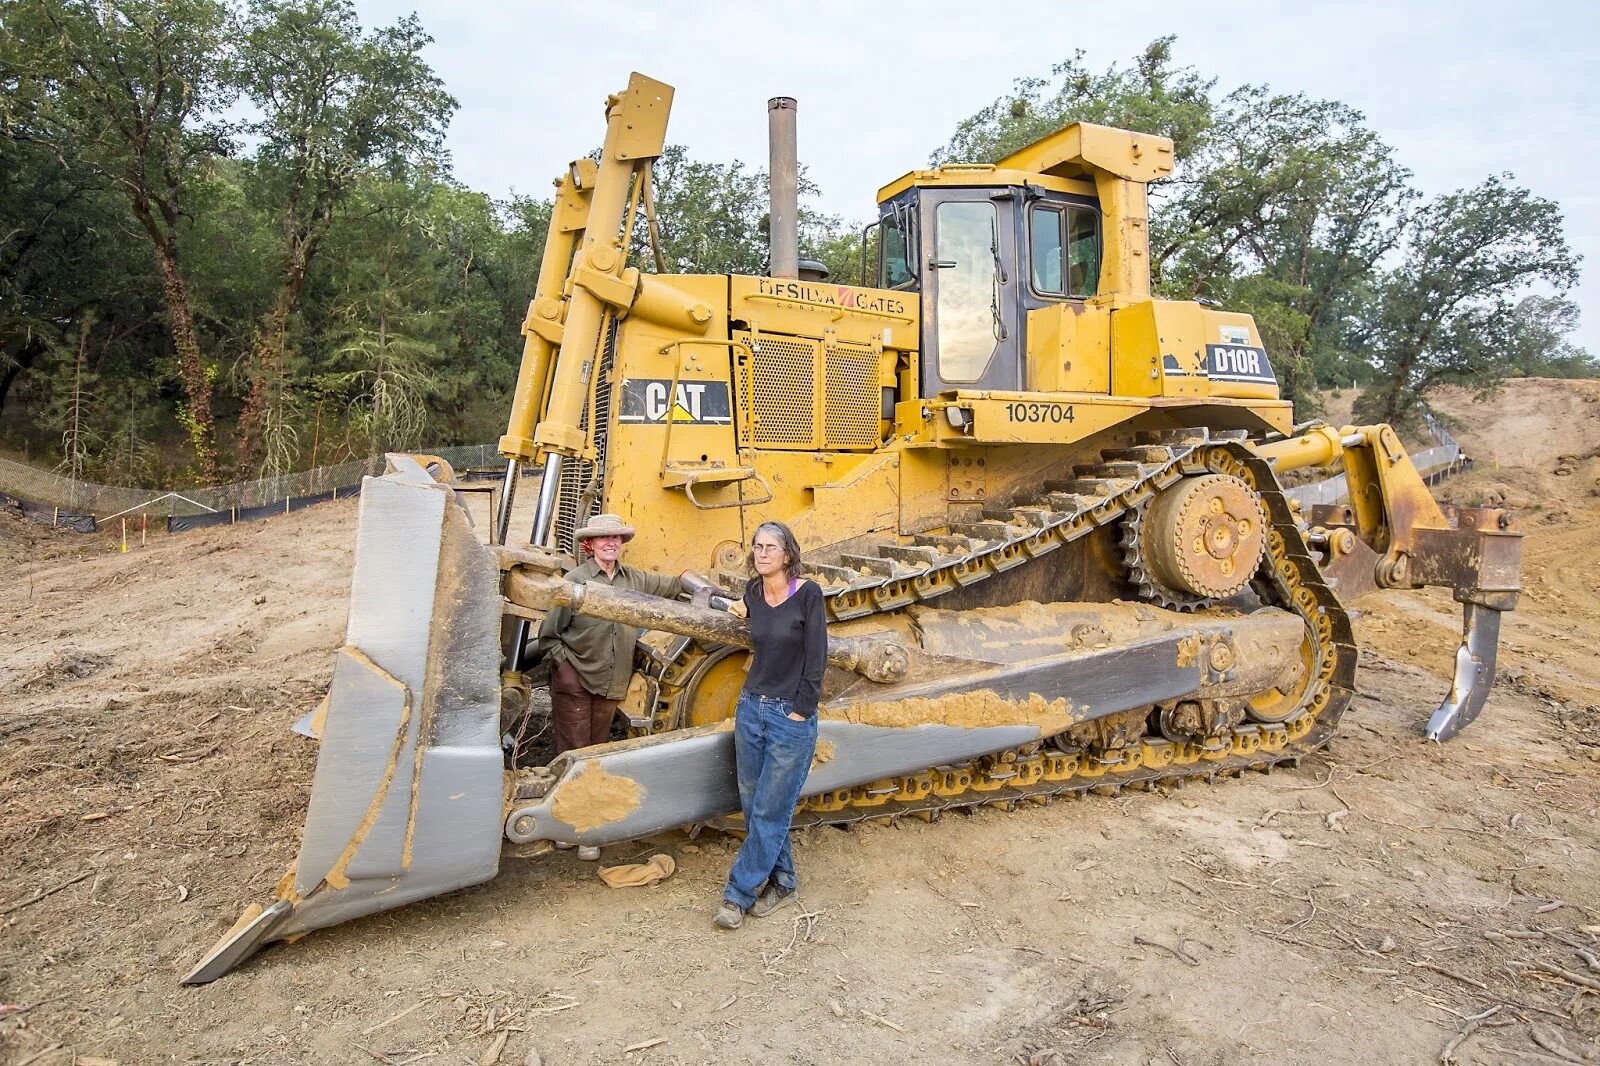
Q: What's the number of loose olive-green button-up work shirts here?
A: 1